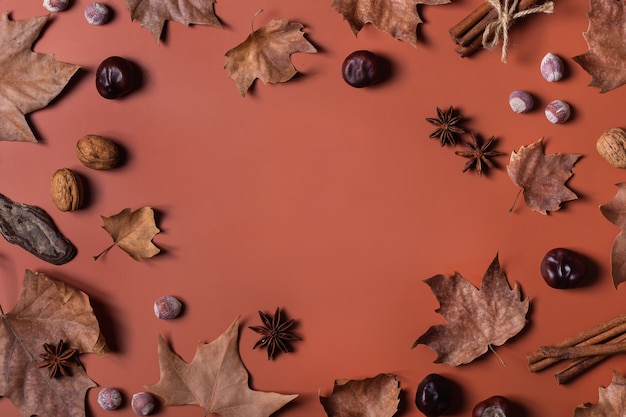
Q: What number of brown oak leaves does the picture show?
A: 13